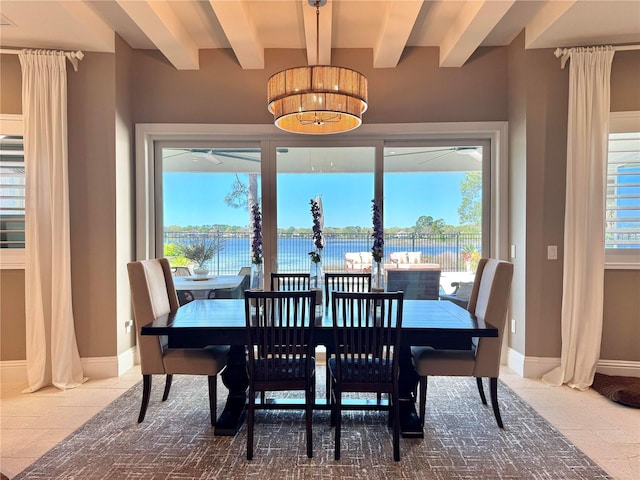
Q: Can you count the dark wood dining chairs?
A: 4